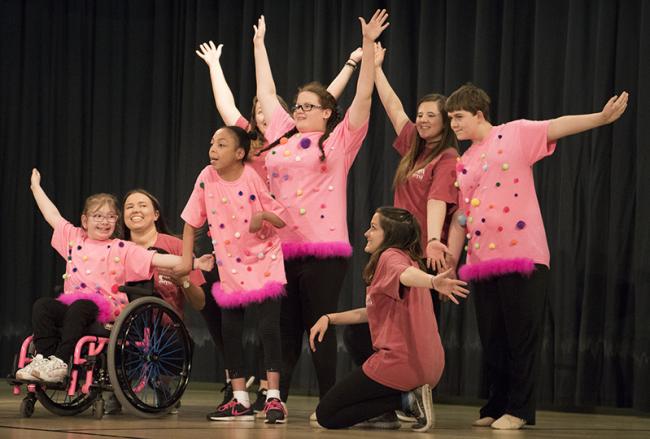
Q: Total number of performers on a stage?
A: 8